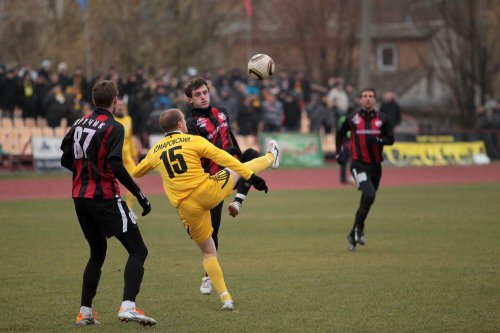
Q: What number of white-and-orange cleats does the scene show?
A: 2